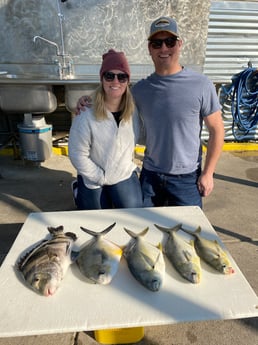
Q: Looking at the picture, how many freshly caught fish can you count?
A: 5